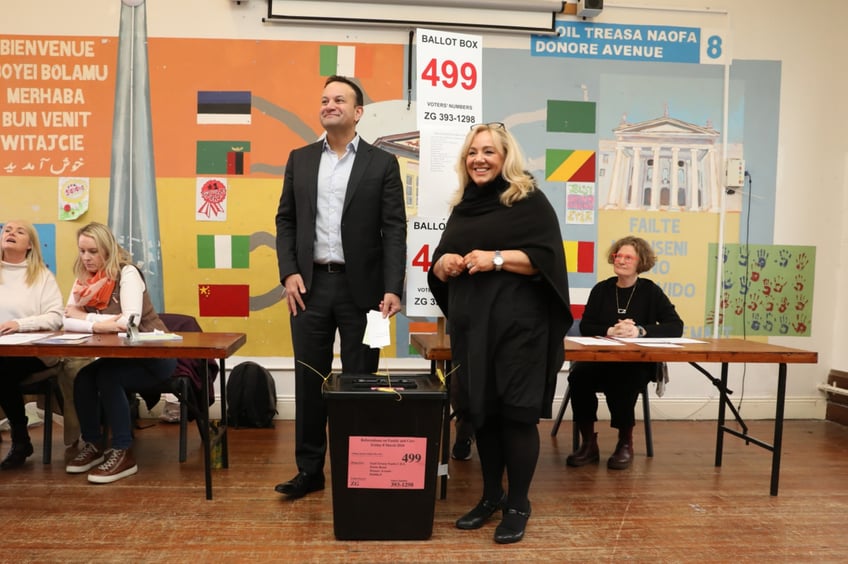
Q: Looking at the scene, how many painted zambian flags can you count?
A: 1